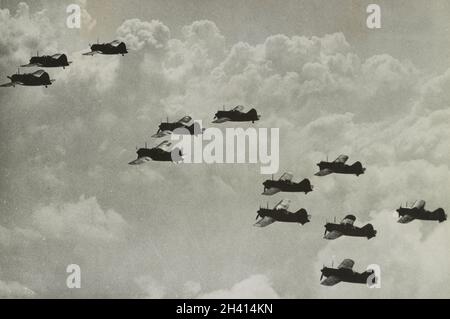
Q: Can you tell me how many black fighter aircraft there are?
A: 12